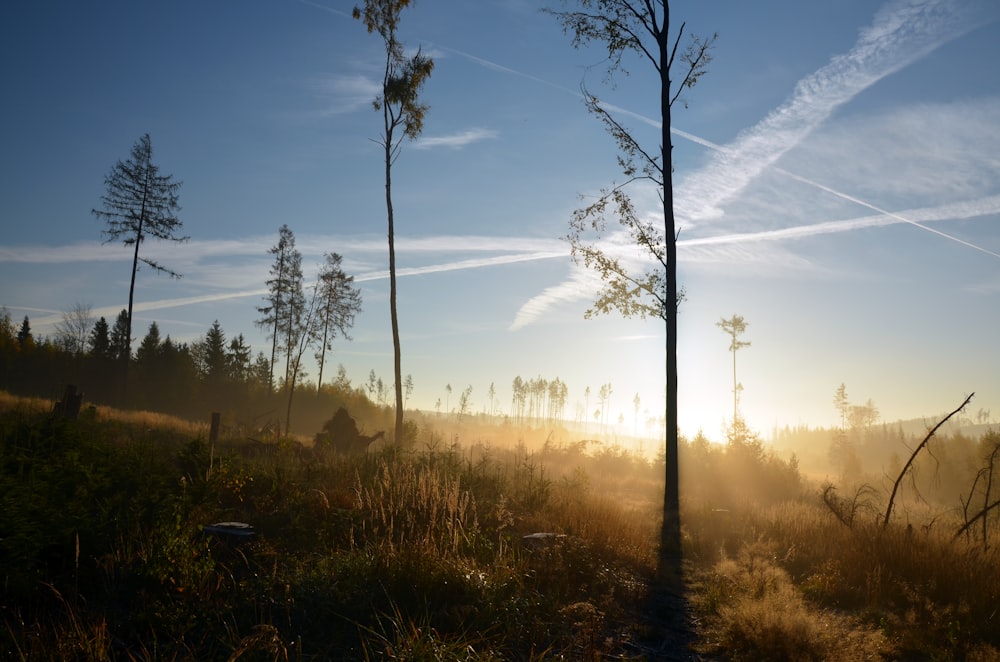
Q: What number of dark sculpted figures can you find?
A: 0